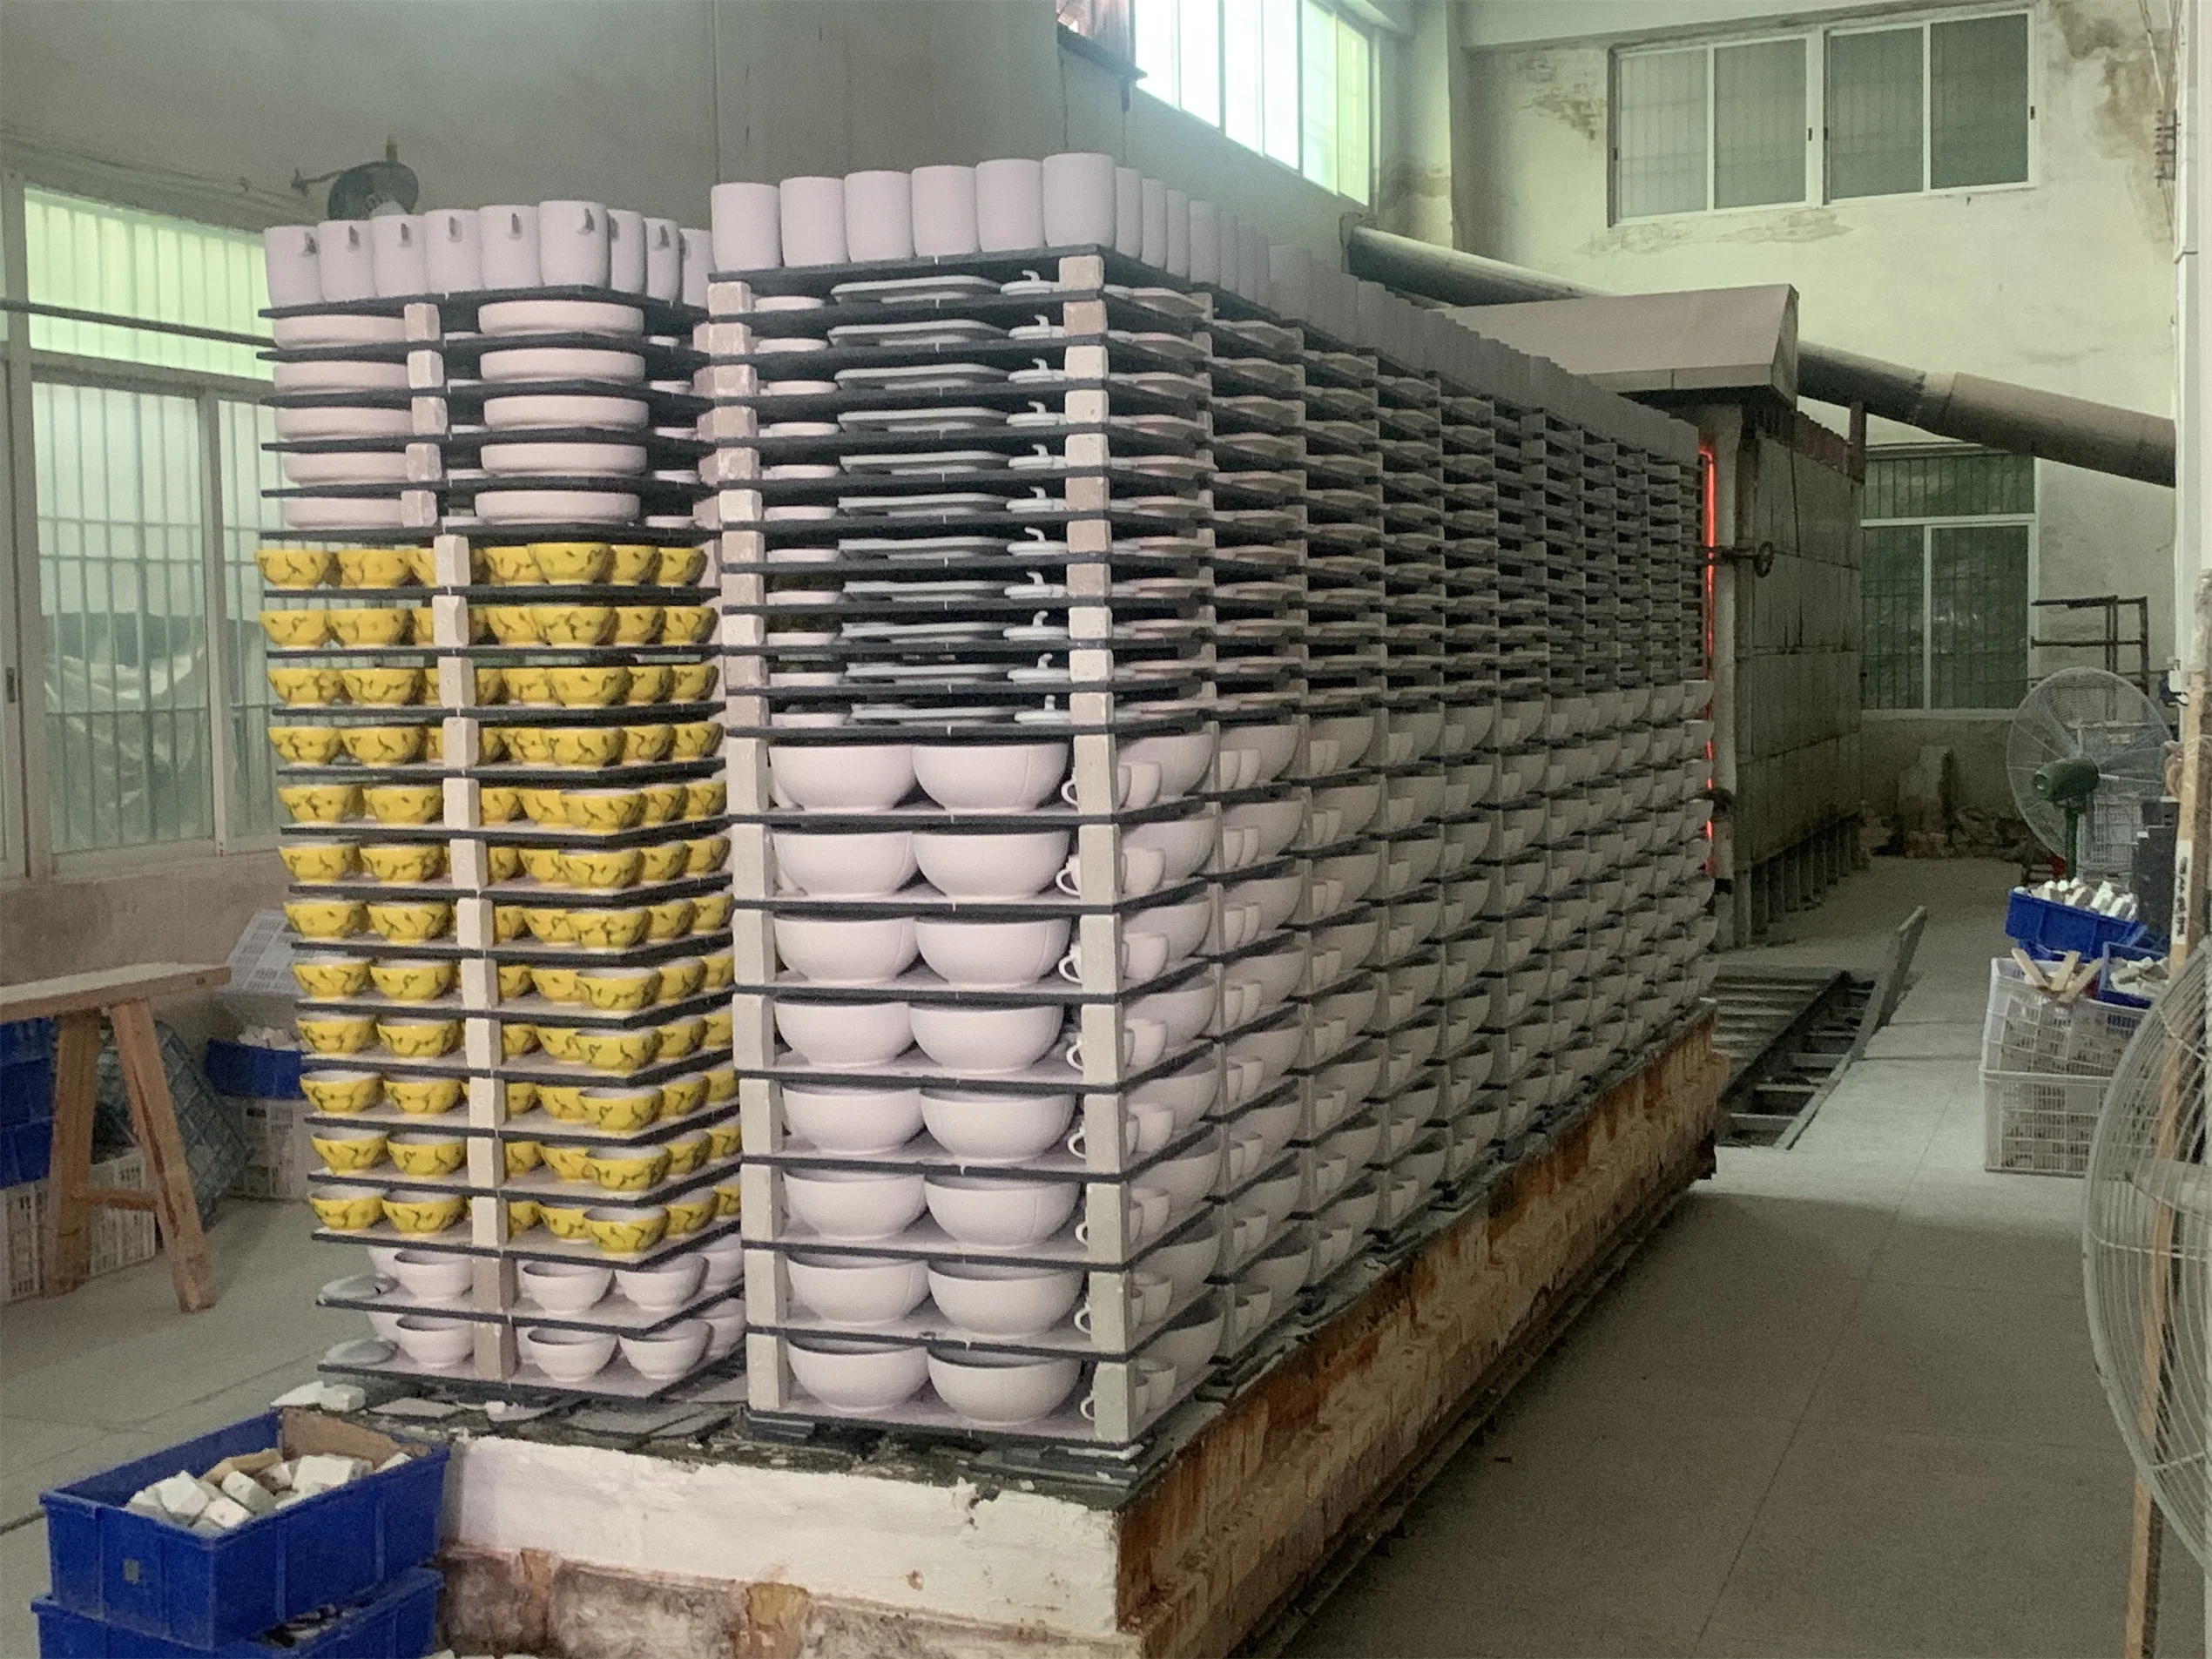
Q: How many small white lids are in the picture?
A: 11